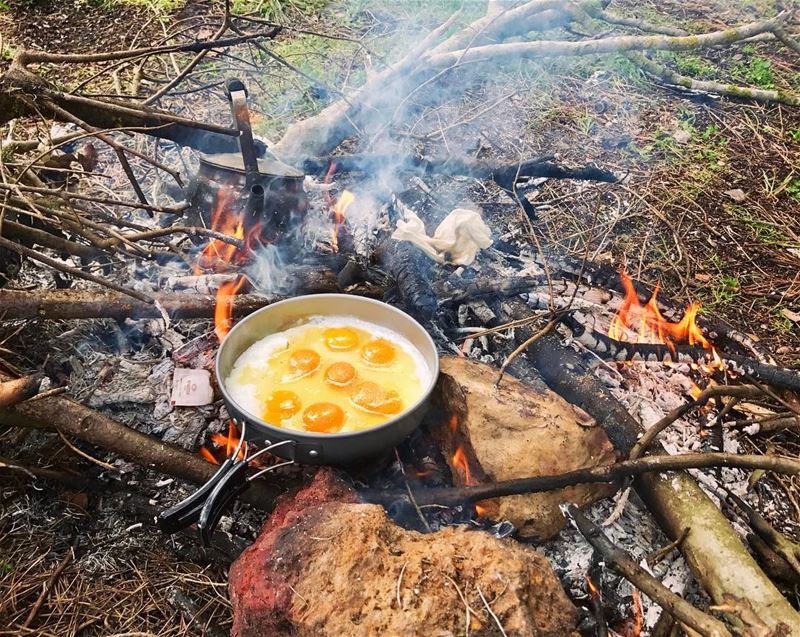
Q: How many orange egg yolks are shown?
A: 7